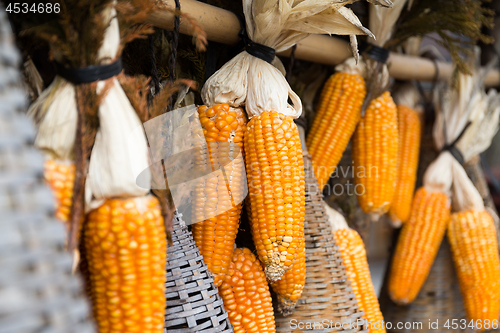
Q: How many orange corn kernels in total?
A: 12